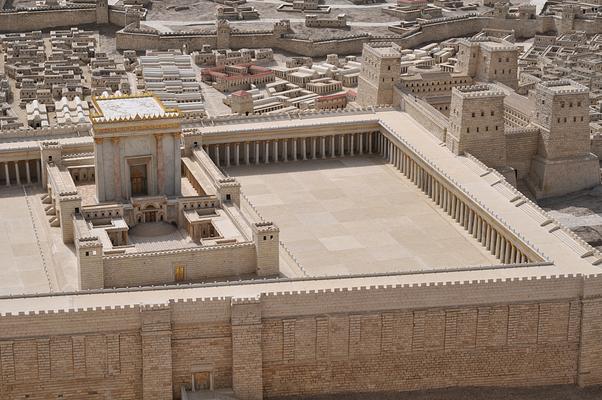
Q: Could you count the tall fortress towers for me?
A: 4